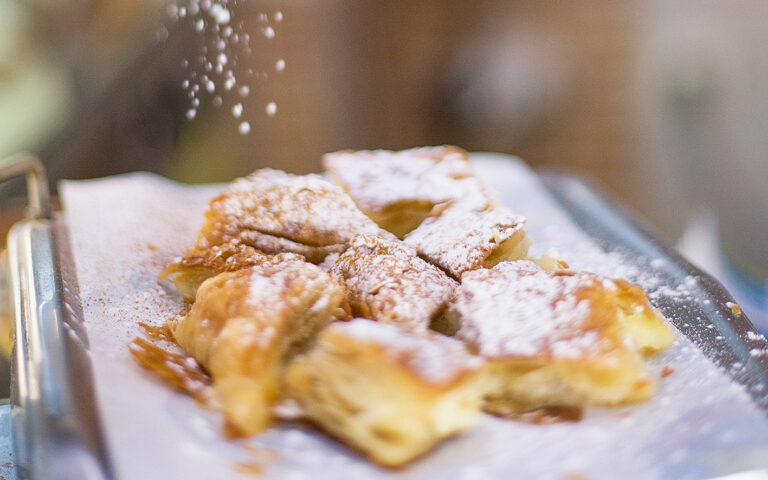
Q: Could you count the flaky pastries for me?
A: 7